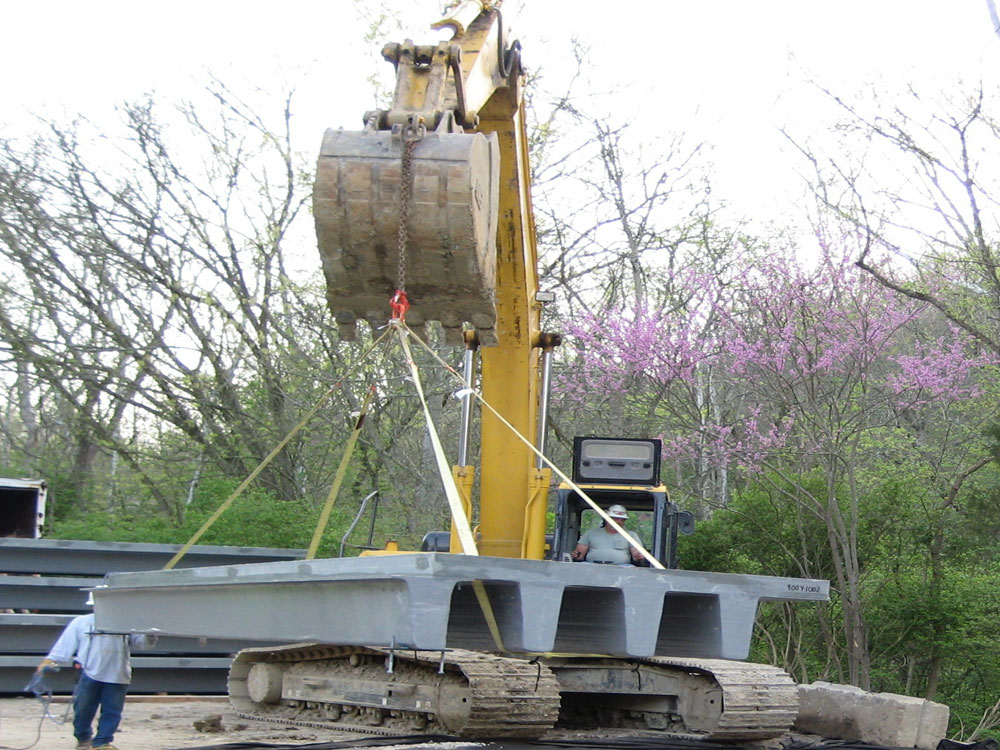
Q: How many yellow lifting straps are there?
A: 4